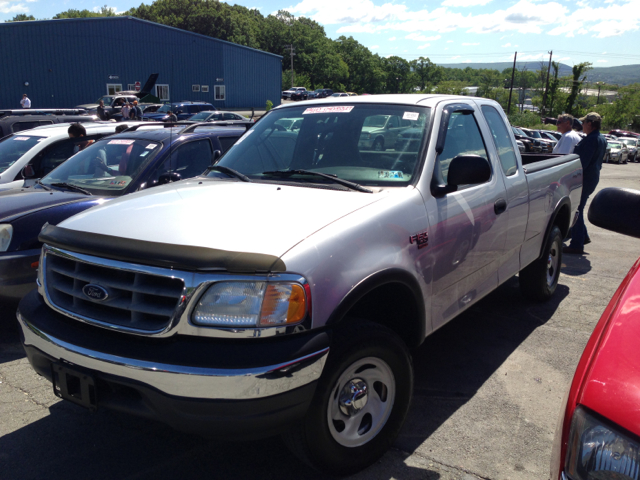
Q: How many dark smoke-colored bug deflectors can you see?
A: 1